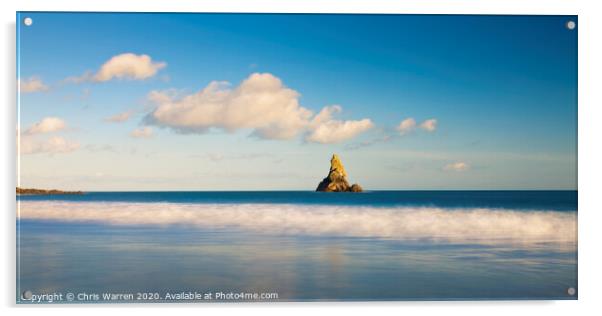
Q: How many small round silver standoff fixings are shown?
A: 4